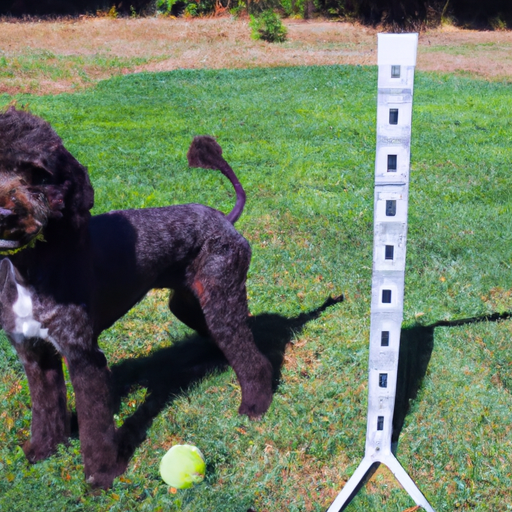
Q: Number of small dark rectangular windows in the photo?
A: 9